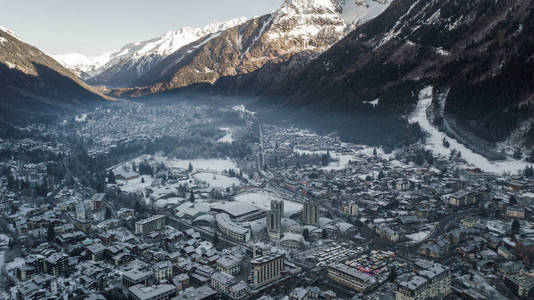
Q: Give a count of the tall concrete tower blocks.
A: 2